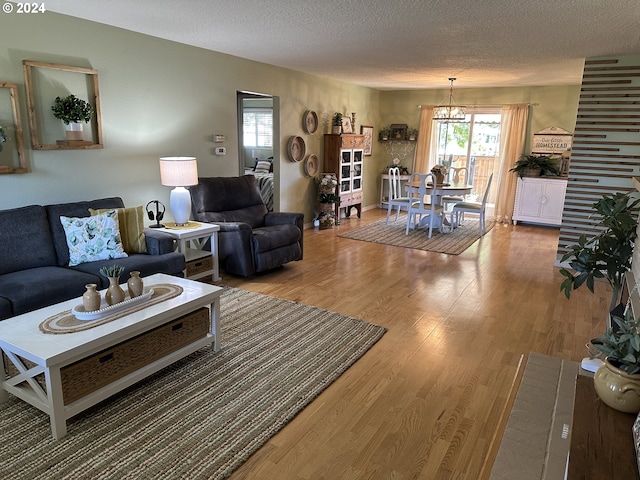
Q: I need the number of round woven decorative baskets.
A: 3